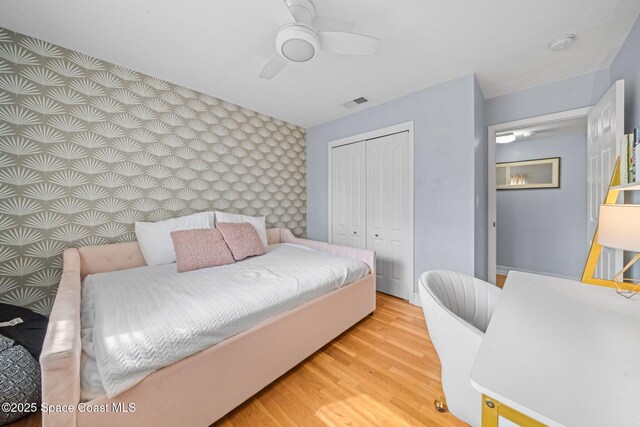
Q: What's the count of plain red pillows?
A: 0